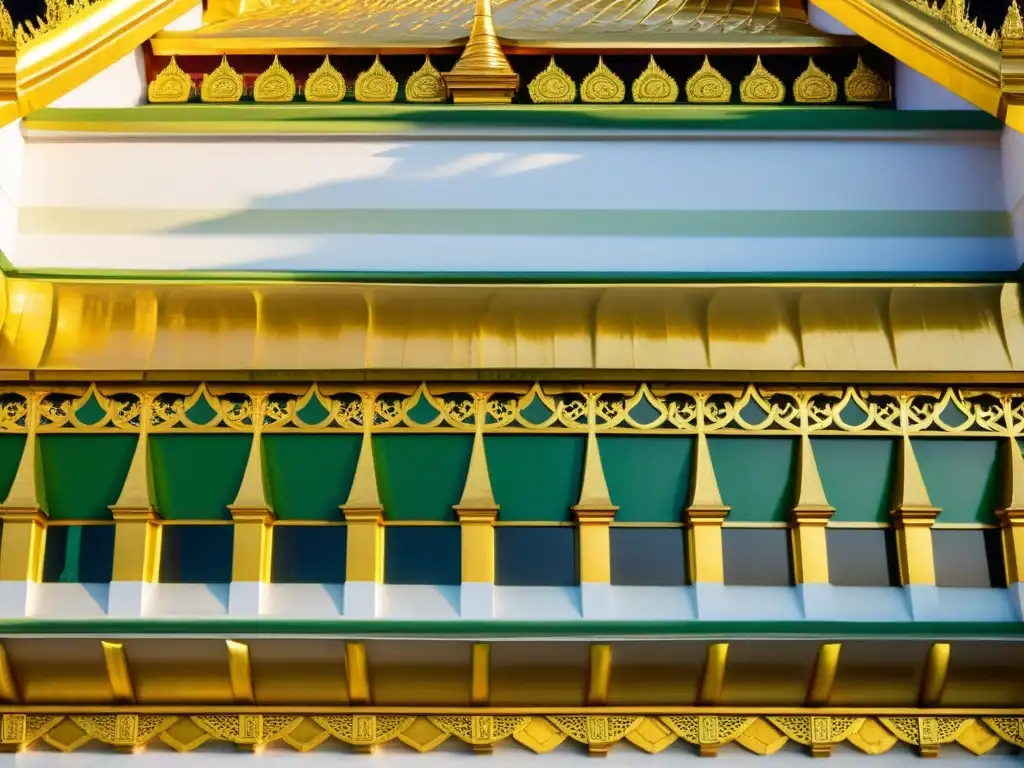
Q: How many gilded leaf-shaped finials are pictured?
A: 13